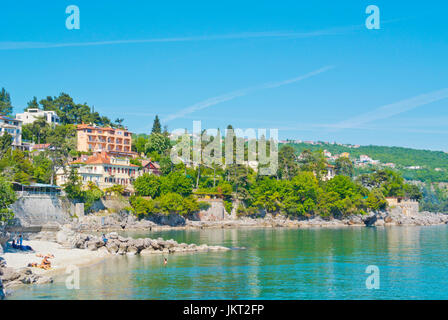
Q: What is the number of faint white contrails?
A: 3